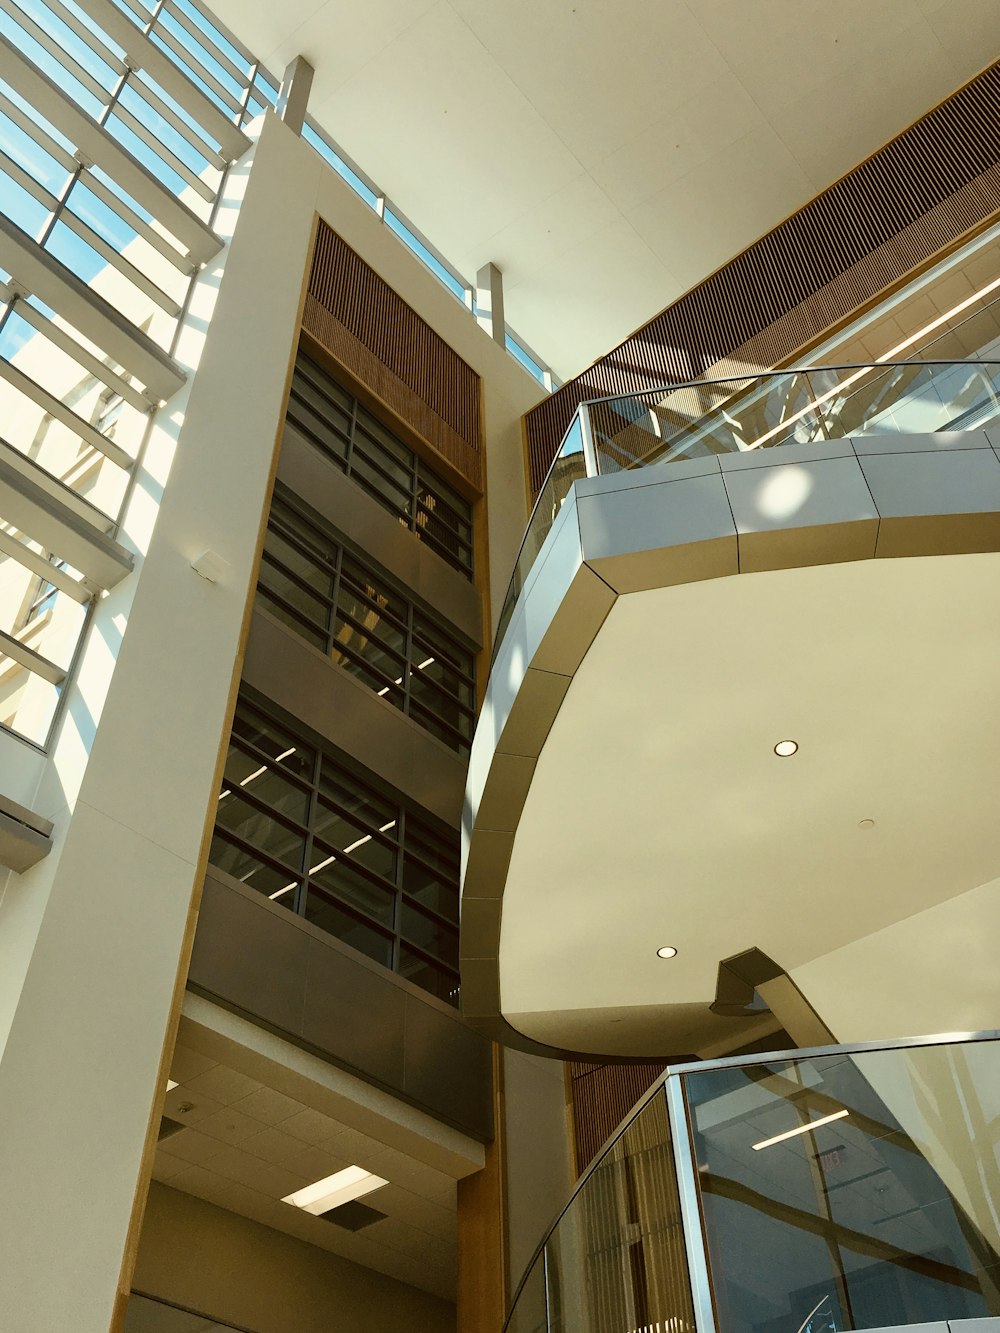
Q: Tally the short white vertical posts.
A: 2